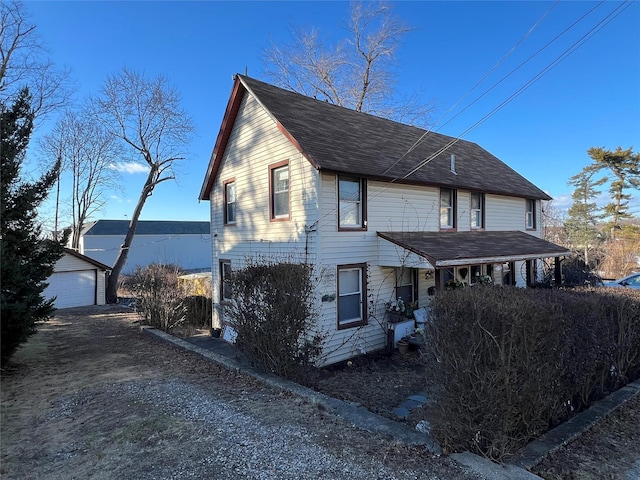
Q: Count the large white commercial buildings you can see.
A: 1